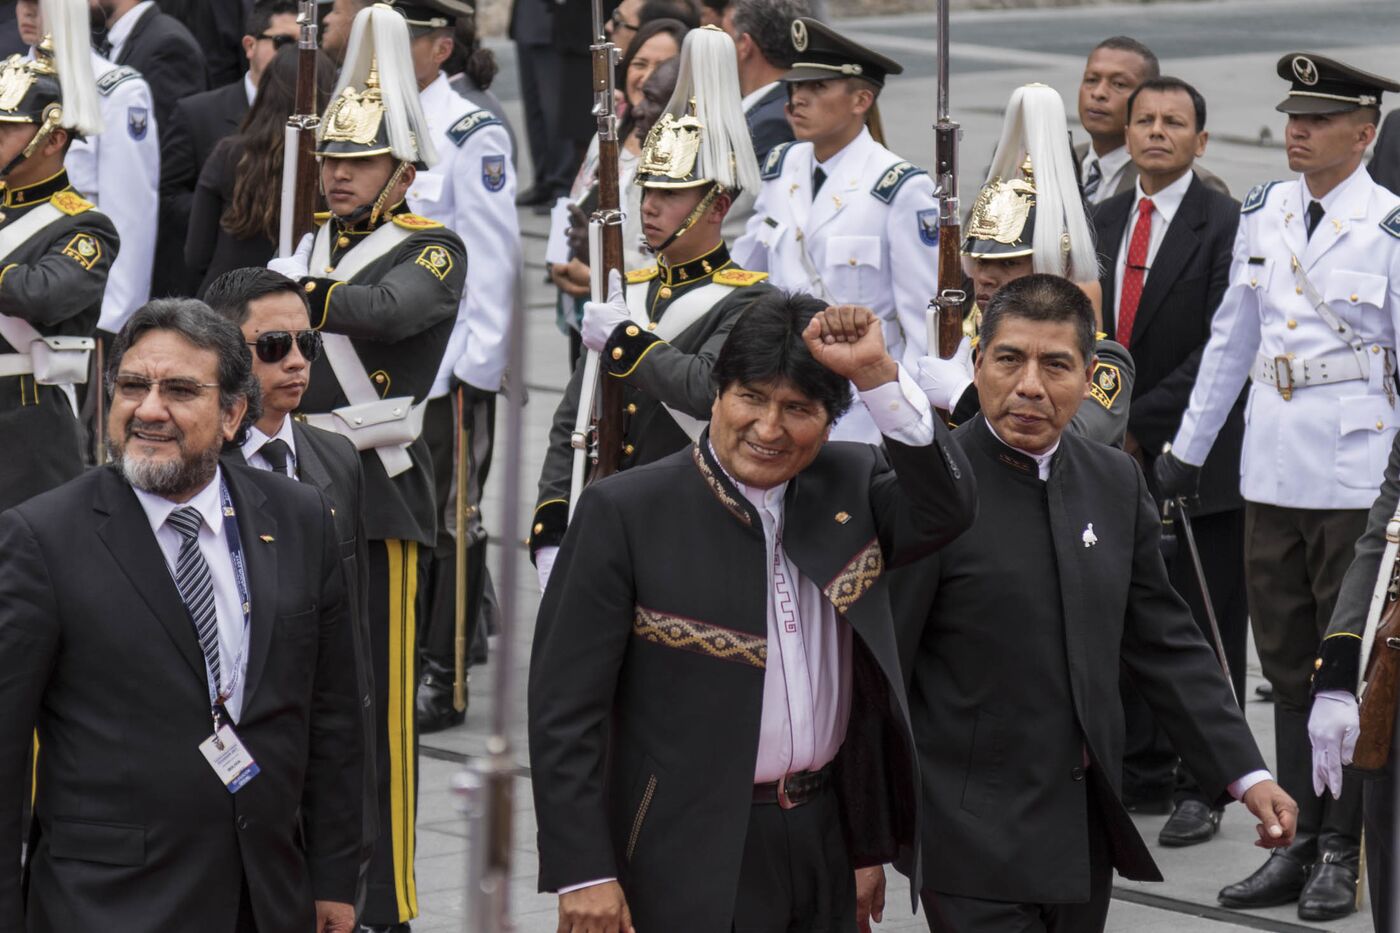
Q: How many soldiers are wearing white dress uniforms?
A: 4